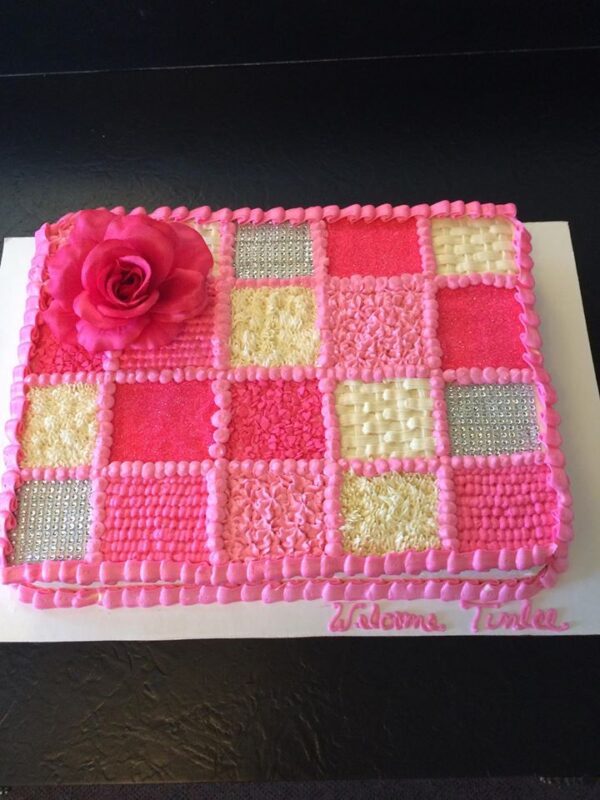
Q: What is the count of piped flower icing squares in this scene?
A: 2